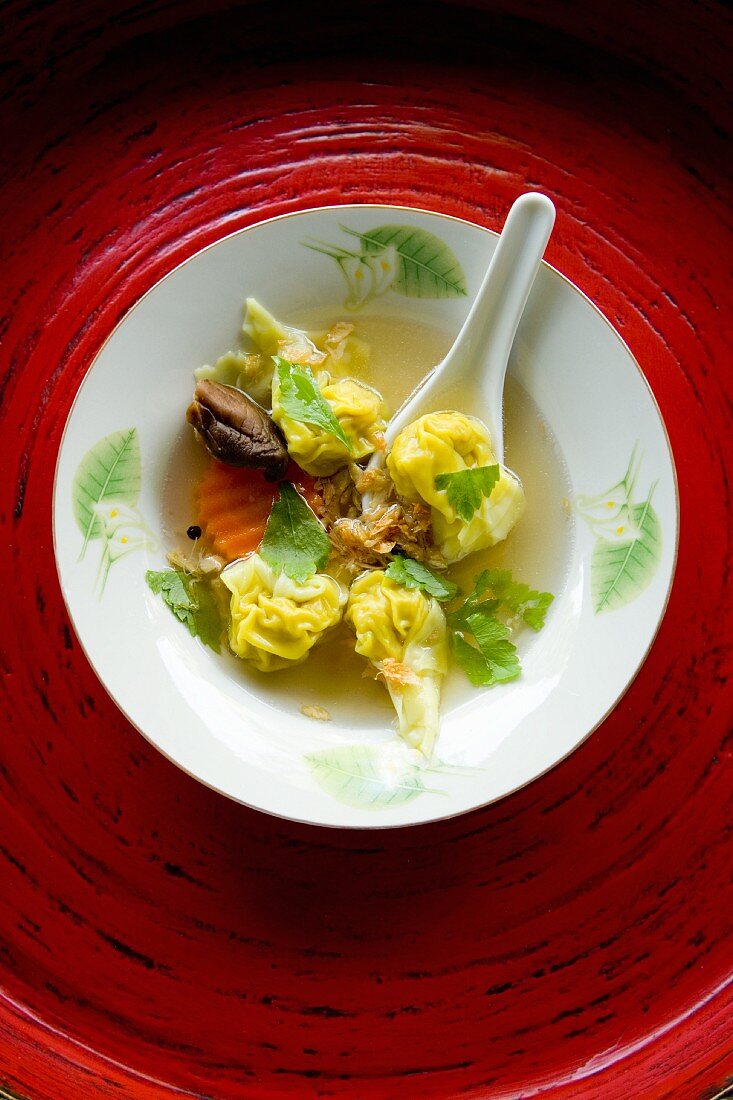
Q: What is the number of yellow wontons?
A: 4